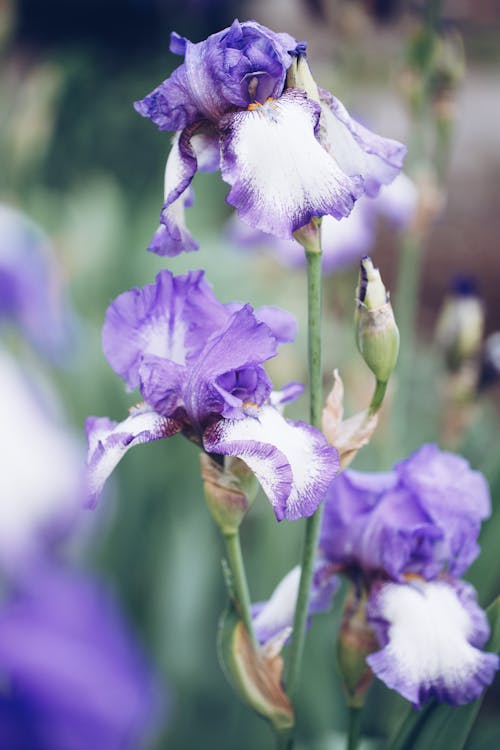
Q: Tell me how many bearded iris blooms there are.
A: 3